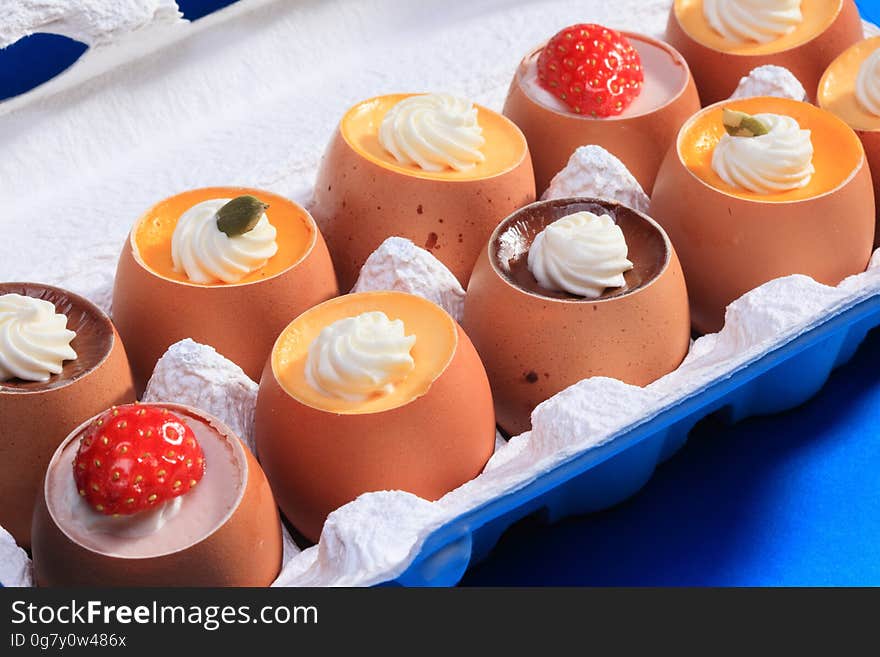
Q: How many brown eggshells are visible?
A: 10